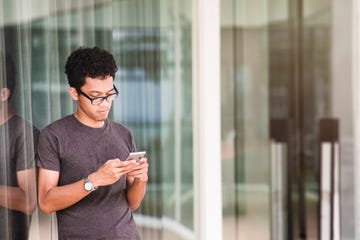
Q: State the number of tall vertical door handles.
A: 2